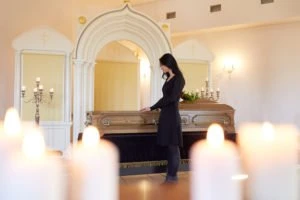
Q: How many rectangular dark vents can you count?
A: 3